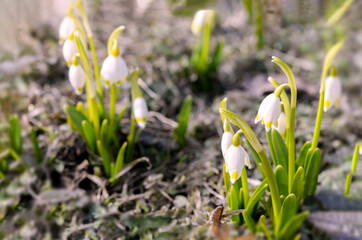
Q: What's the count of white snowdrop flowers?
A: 11